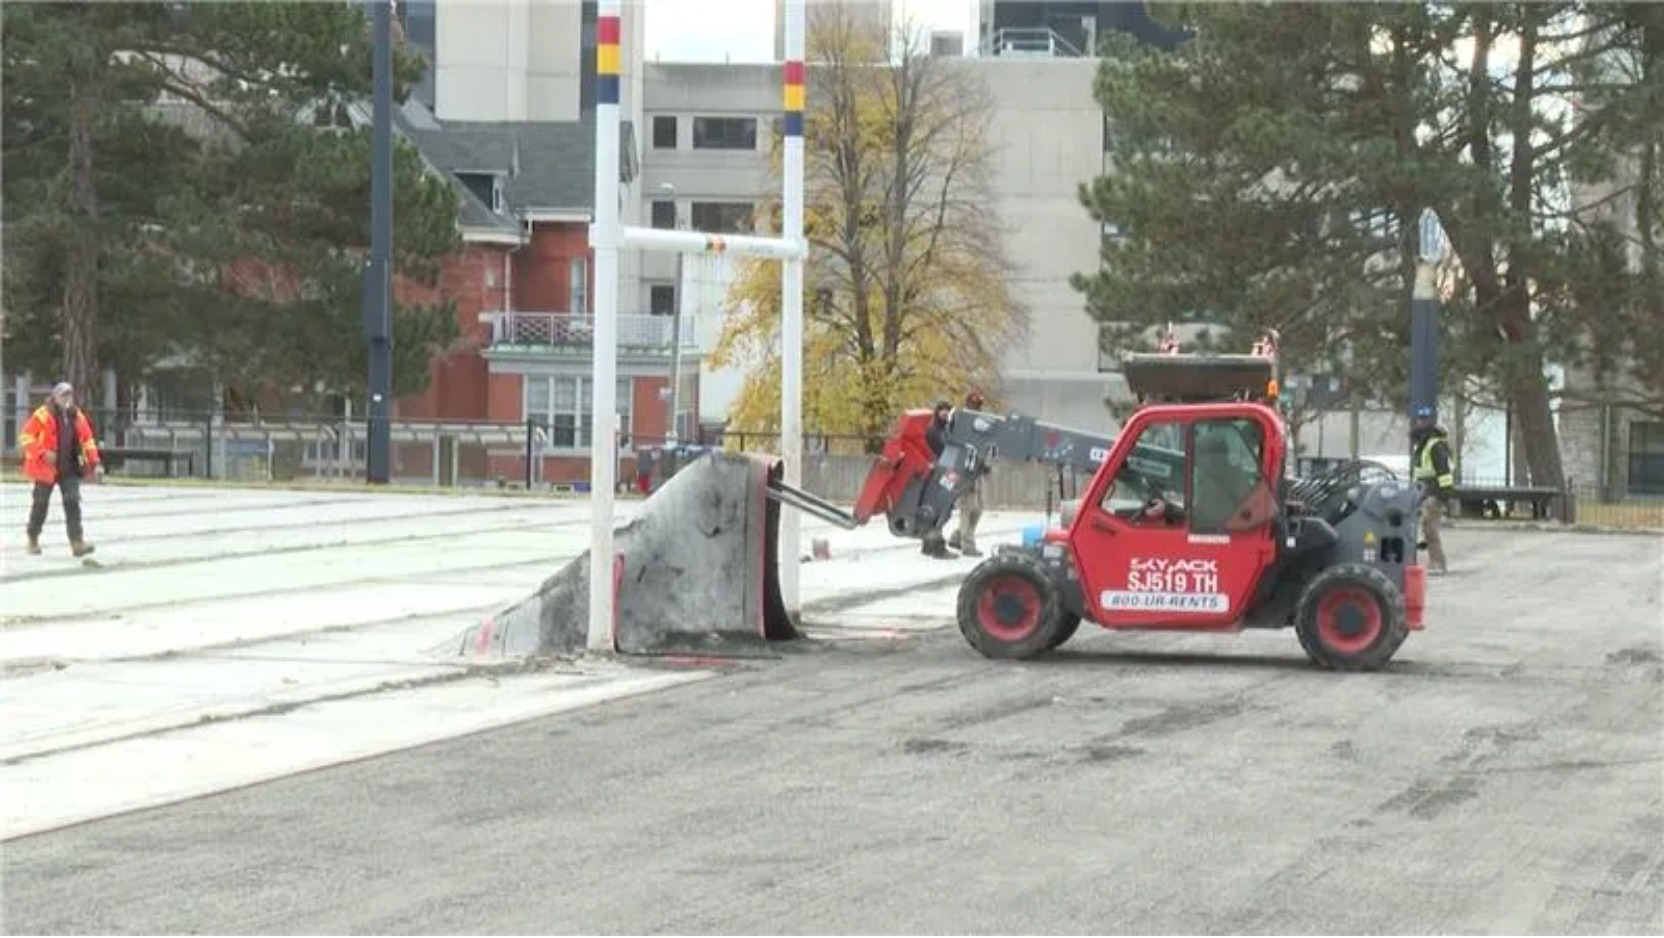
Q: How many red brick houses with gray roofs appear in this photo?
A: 1